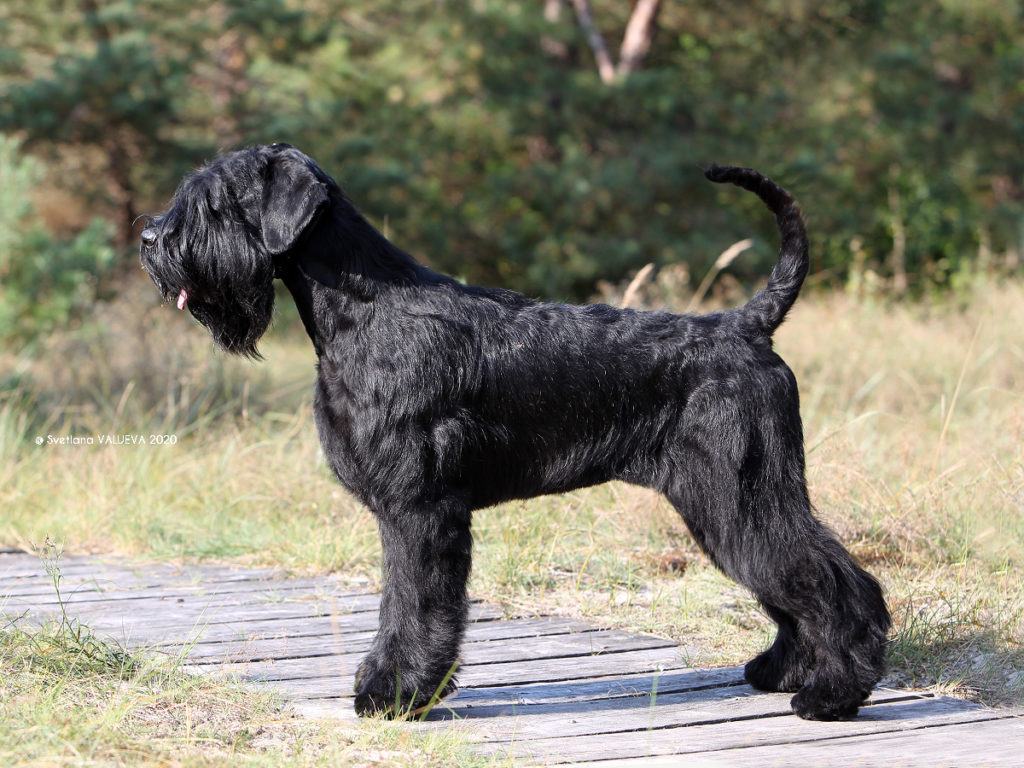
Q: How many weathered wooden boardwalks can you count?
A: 1